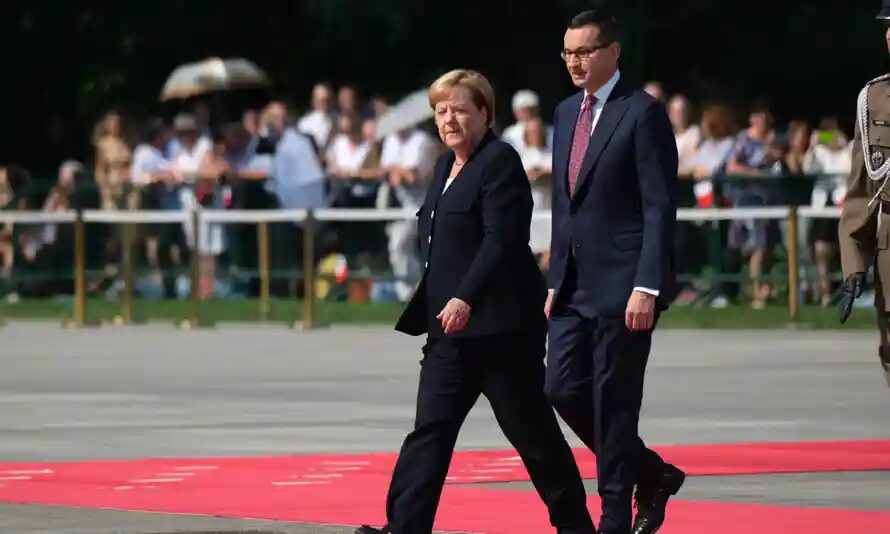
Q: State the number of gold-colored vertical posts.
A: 6